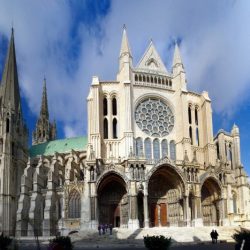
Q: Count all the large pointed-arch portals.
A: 3